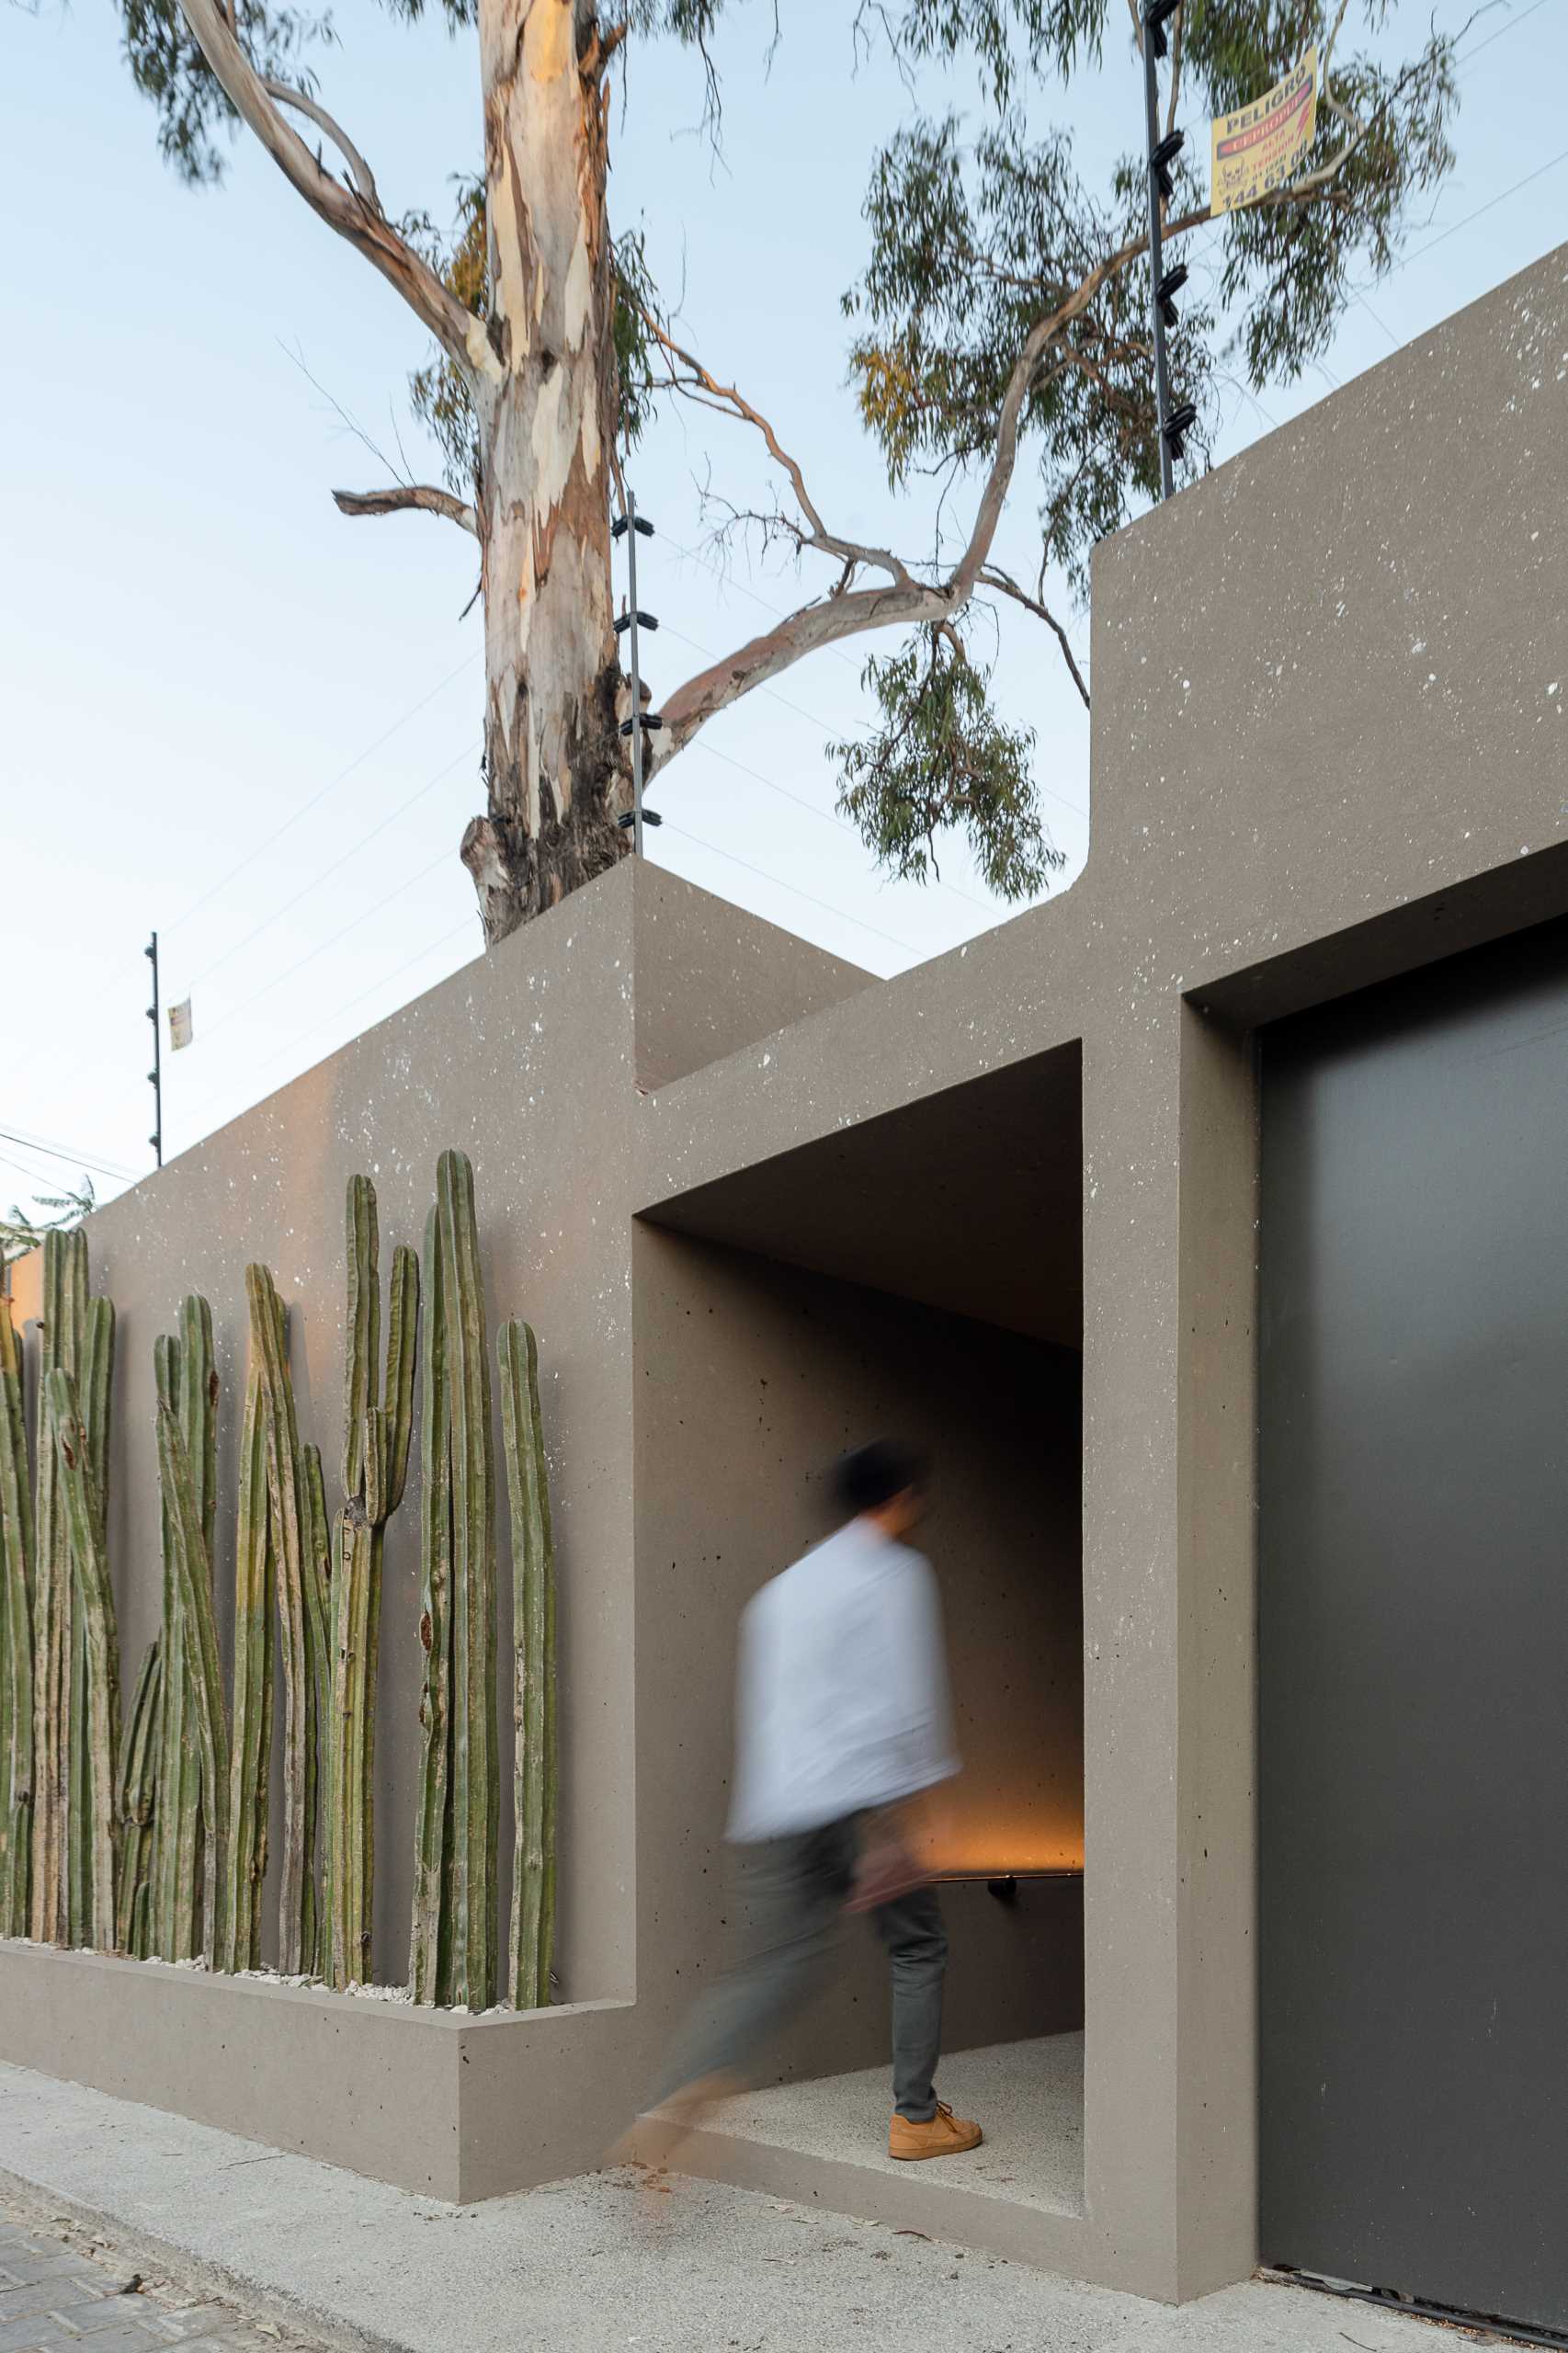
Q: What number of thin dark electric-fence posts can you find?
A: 3